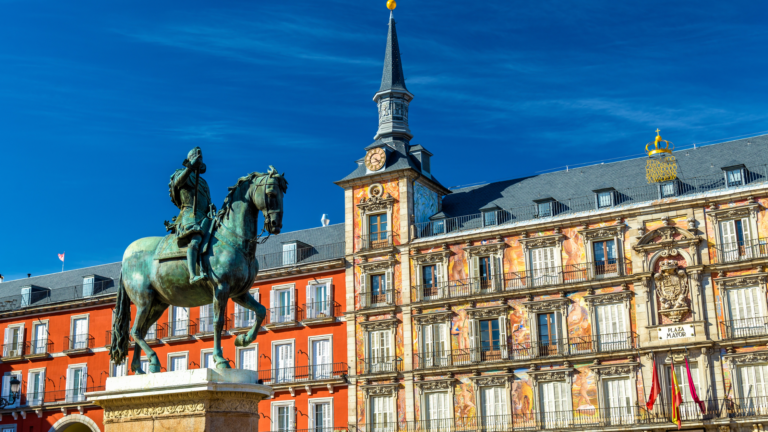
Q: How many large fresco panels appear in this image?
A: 9